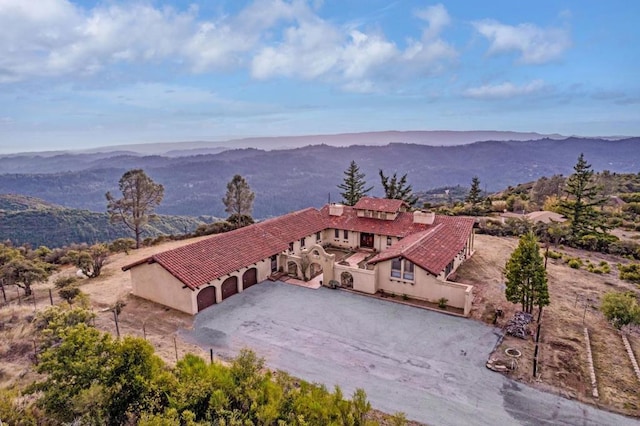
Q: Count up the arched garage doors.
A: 3